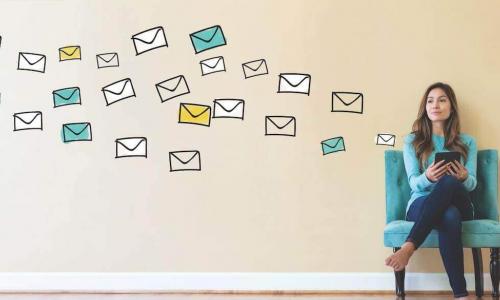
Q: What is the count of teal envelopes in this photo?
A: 4